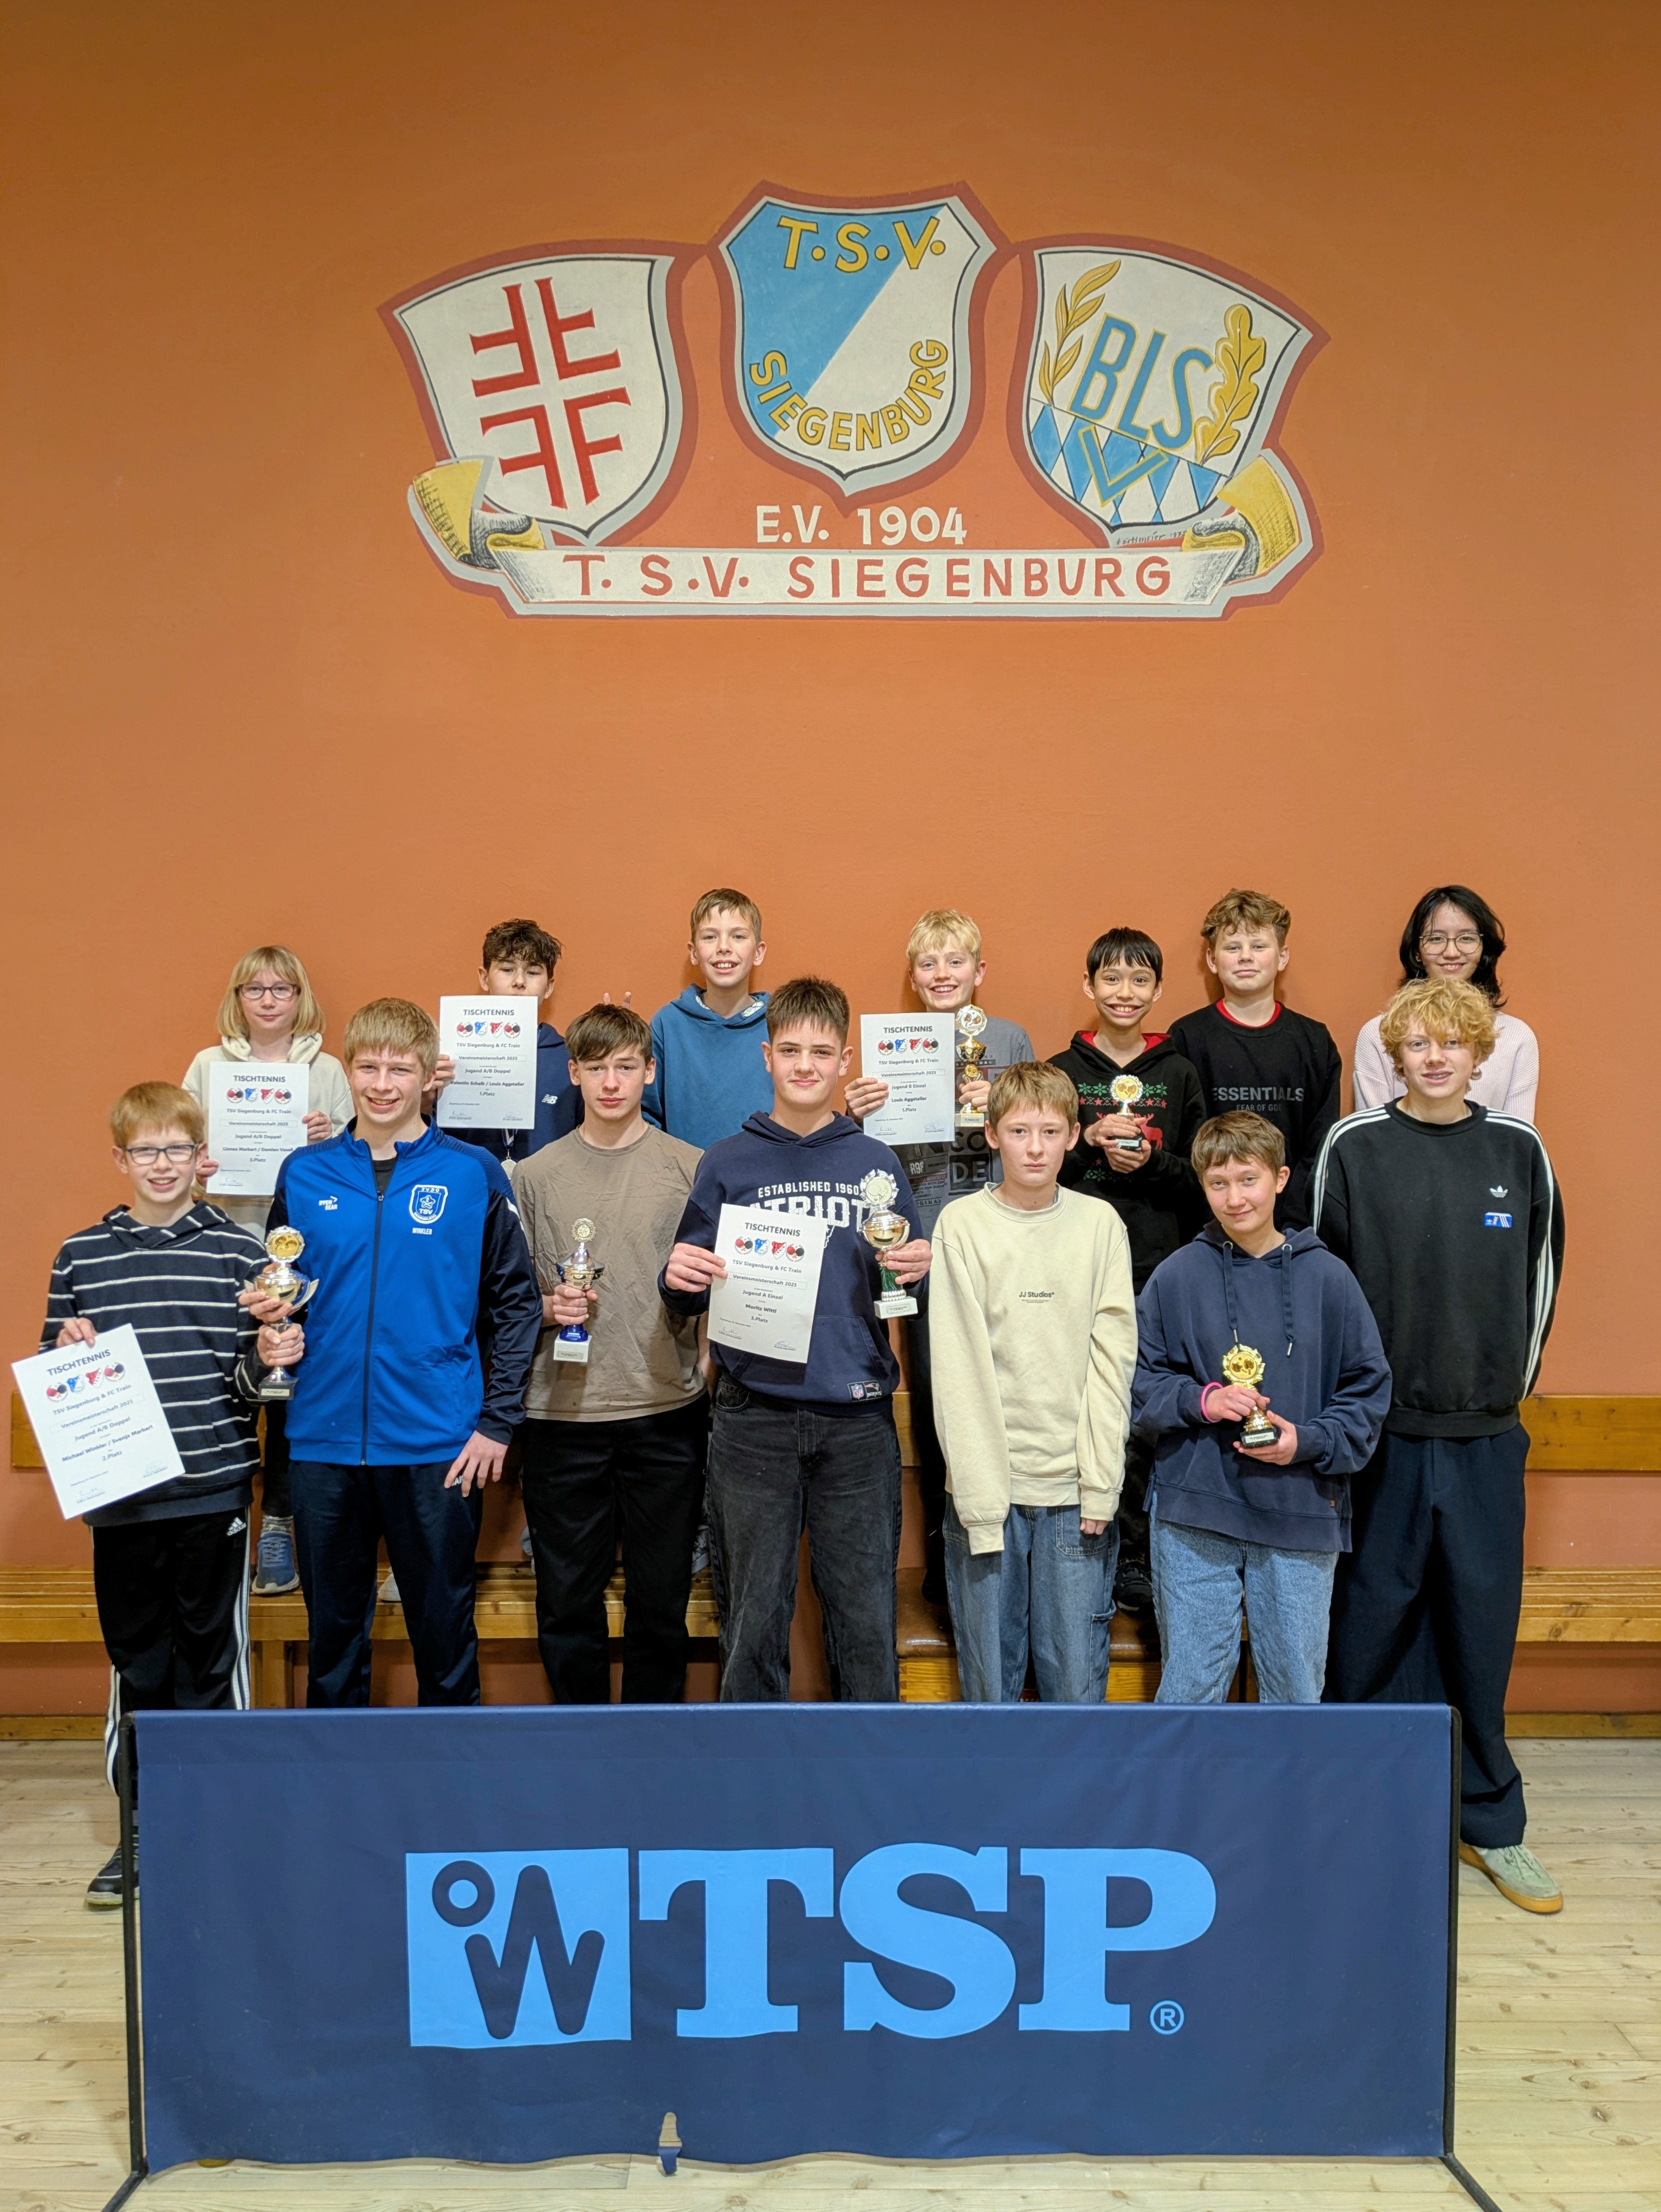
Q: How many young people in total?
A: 14